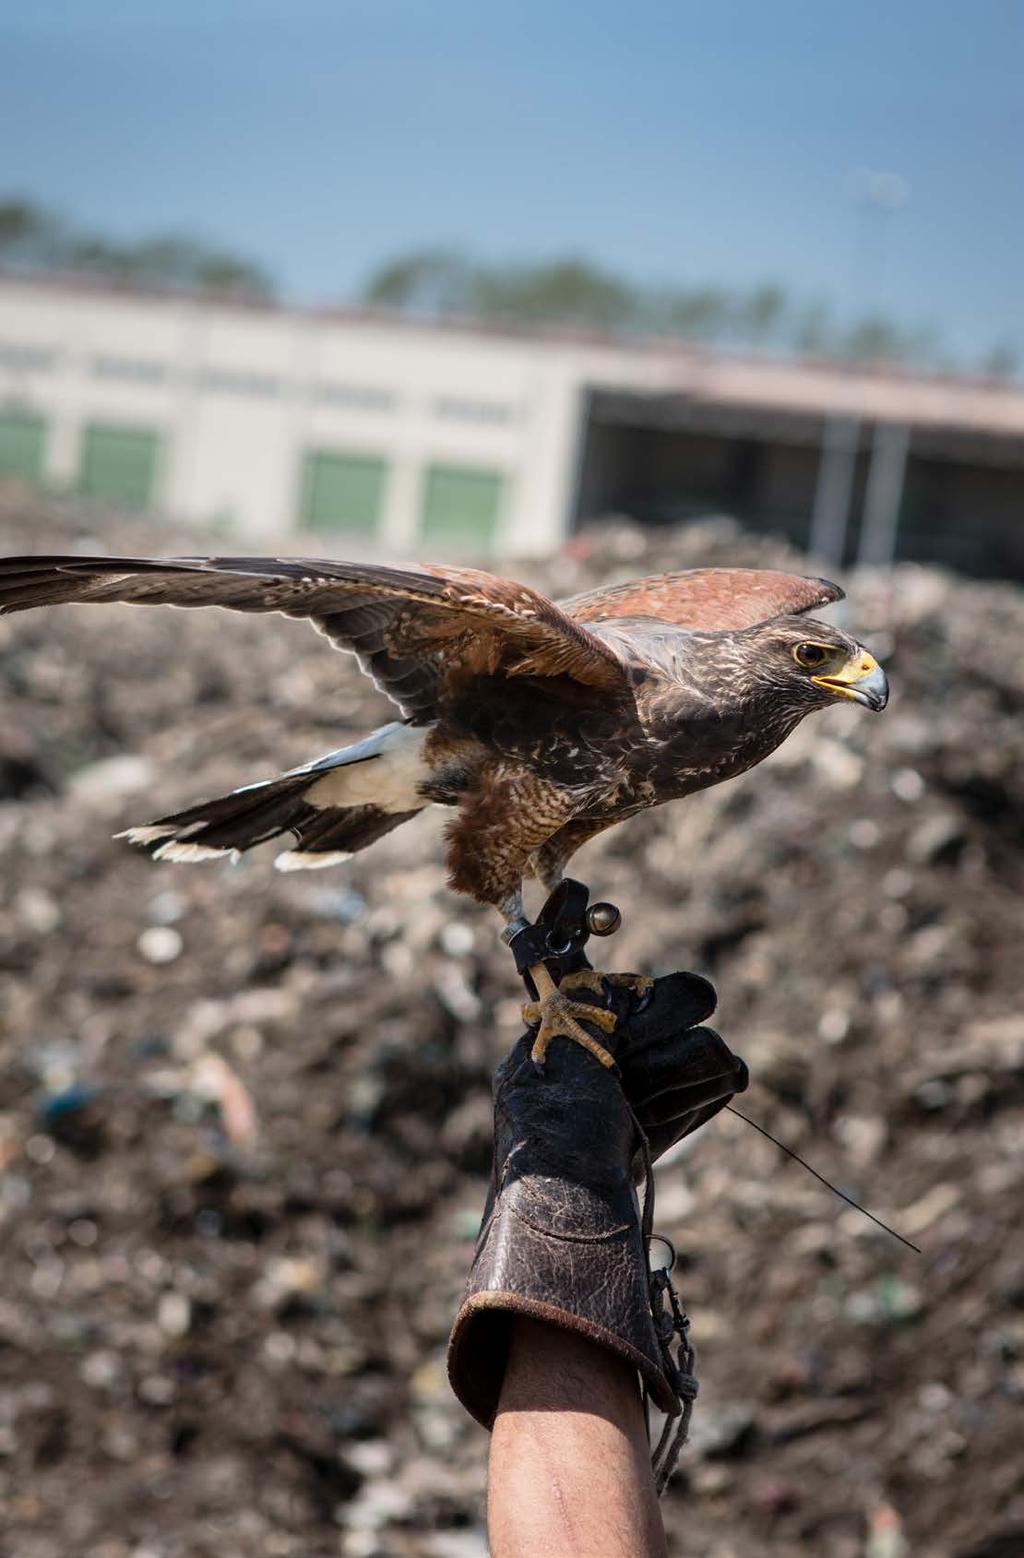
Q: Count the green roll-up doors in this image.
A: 4